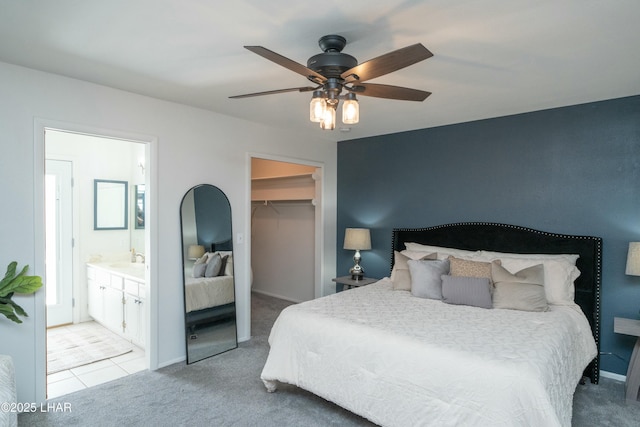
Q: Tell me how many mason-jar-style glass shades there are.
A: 3